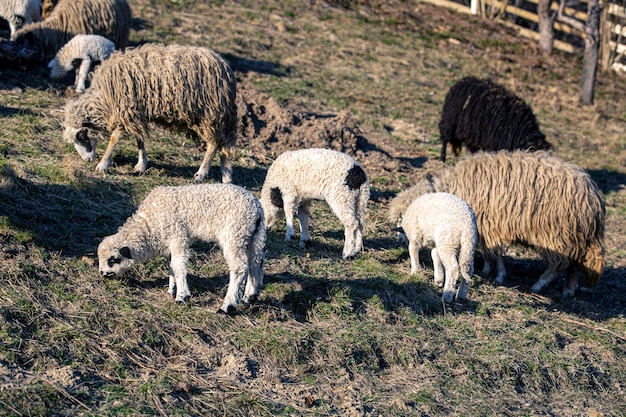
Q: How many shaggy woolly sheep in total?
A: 4